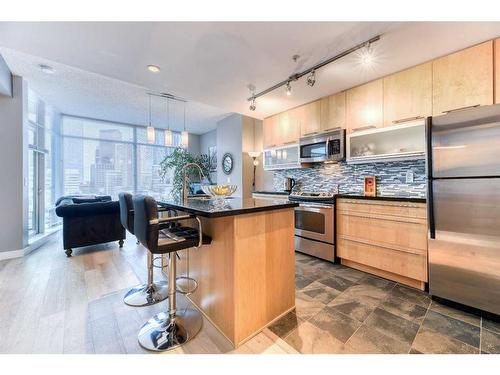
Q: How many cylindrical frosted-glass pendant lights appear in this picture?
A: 3